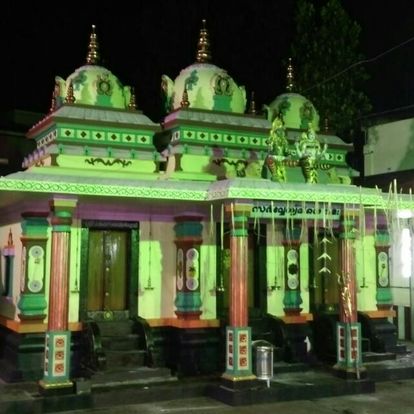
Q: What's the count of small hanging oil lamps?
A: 6